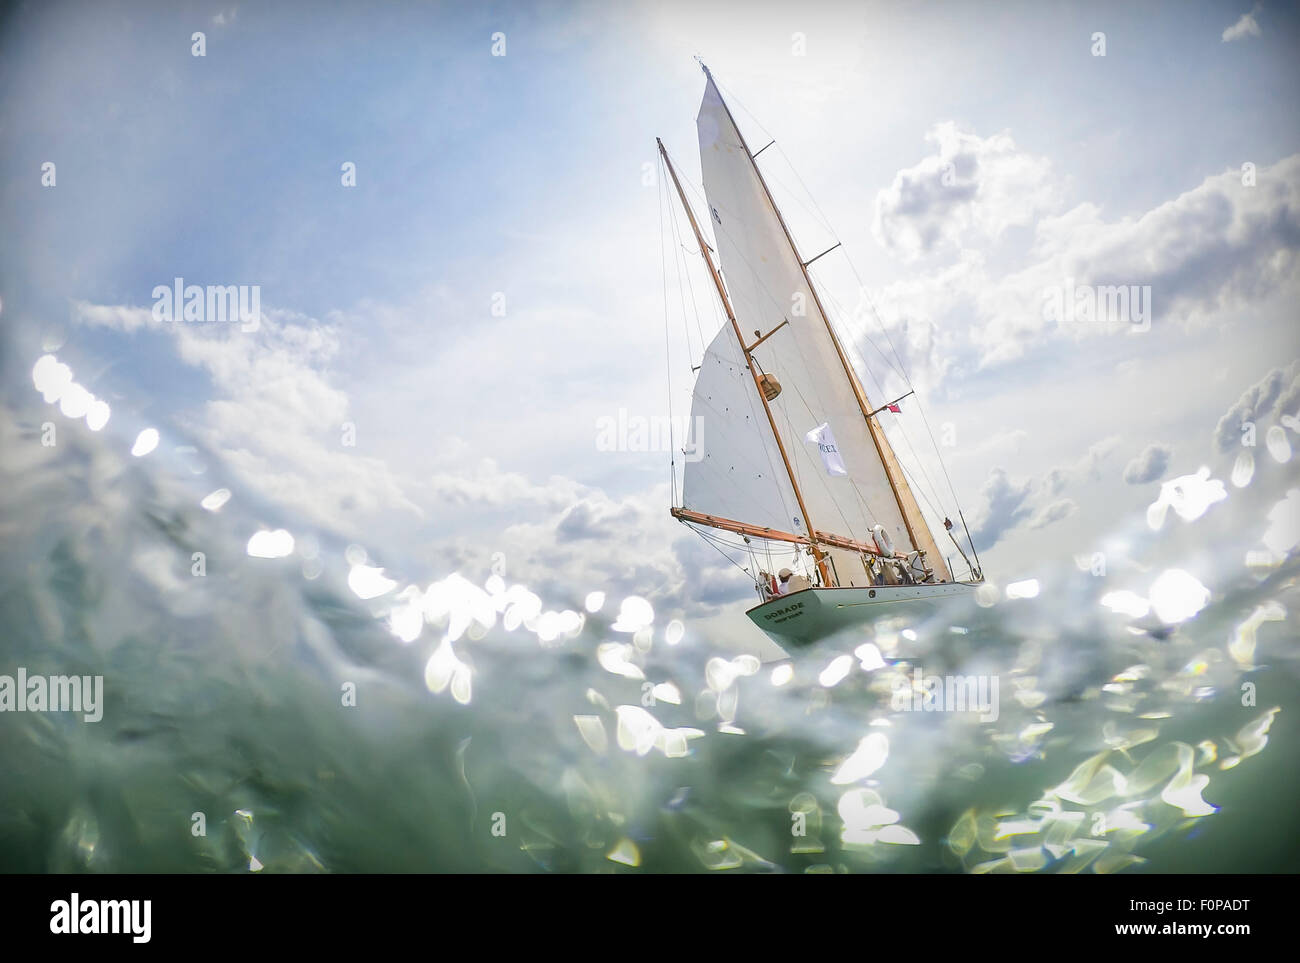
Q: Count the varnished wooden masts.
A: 2